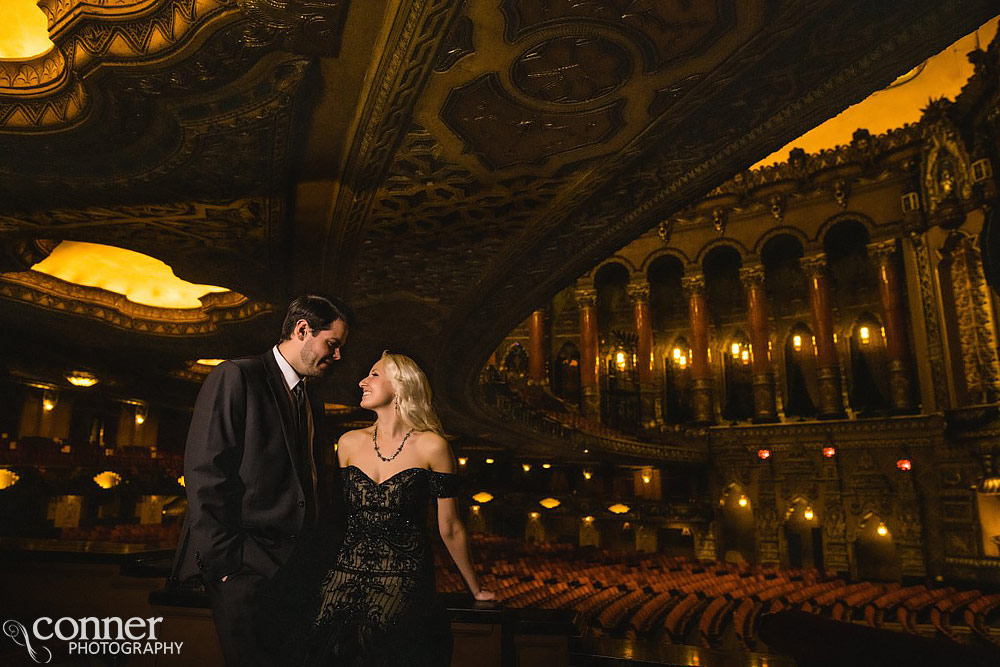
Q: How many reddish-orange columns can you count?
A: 7